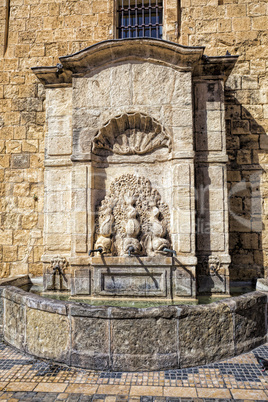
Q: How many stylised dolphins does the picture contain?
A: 3